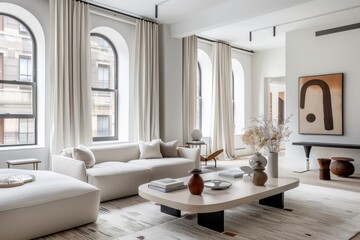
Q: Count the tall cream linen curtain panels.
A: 4